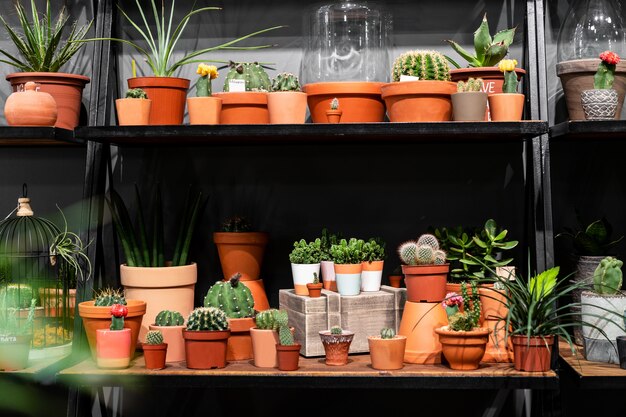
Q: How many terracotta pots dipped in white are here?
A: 4